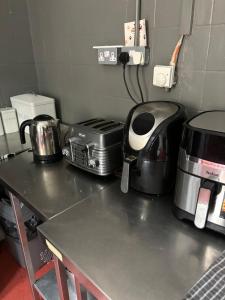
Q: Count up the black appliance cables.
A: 2